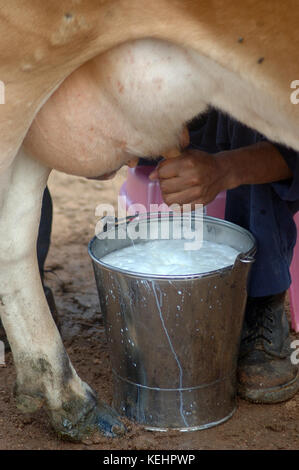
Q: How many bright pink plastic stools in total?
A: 1